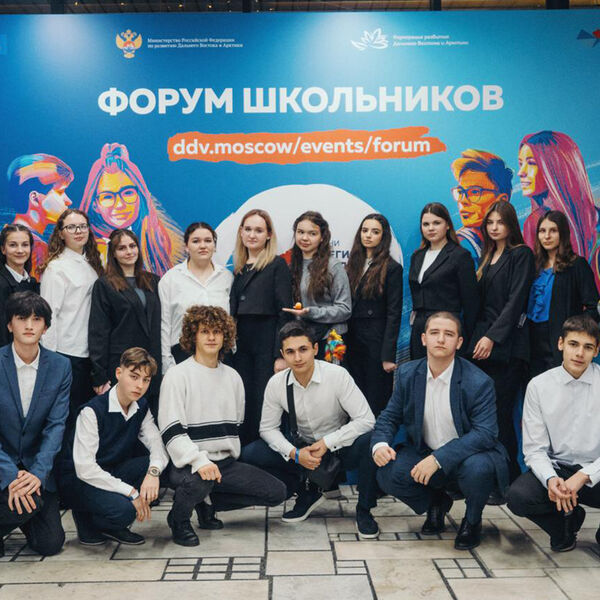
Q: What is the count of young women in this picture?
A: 10